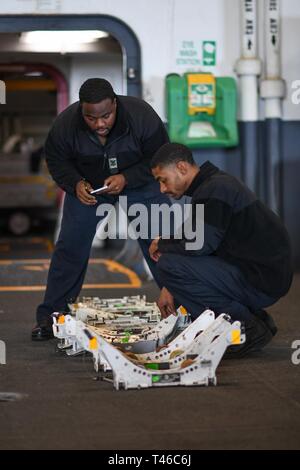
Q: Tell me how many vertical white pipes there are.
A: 2